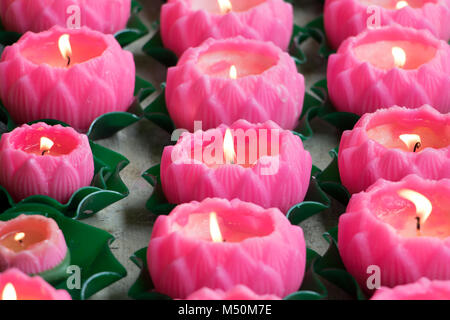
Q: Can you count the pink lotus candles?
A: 15